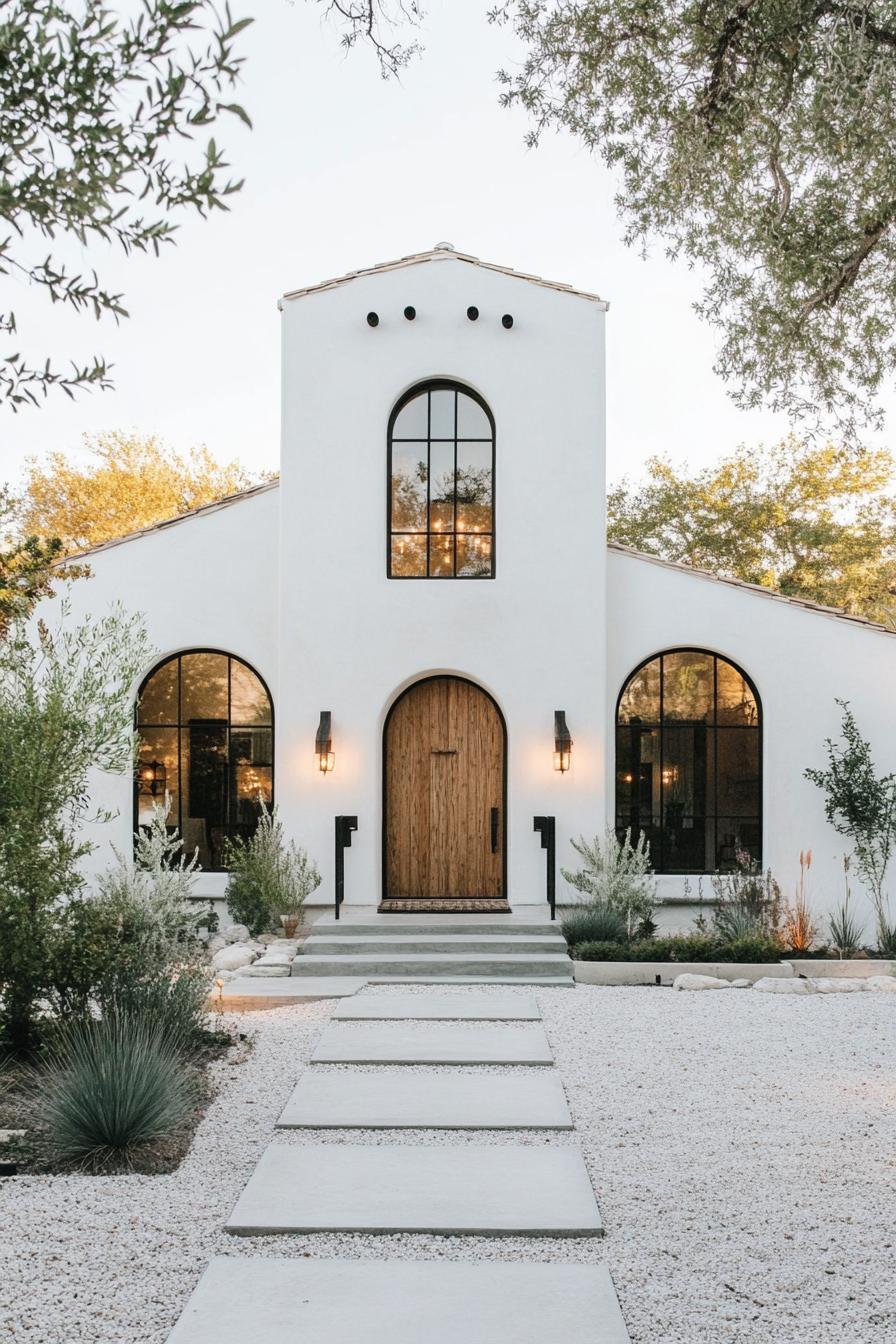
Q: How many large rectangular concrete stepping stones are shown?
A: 5